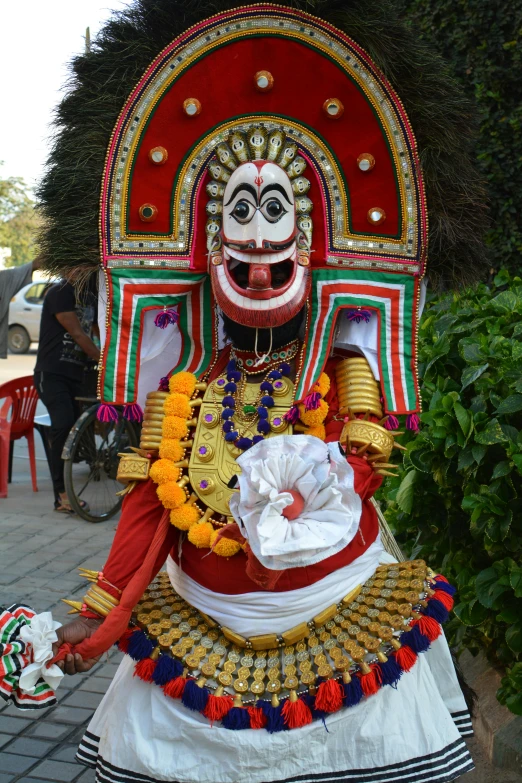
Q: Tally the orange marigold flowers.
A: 12